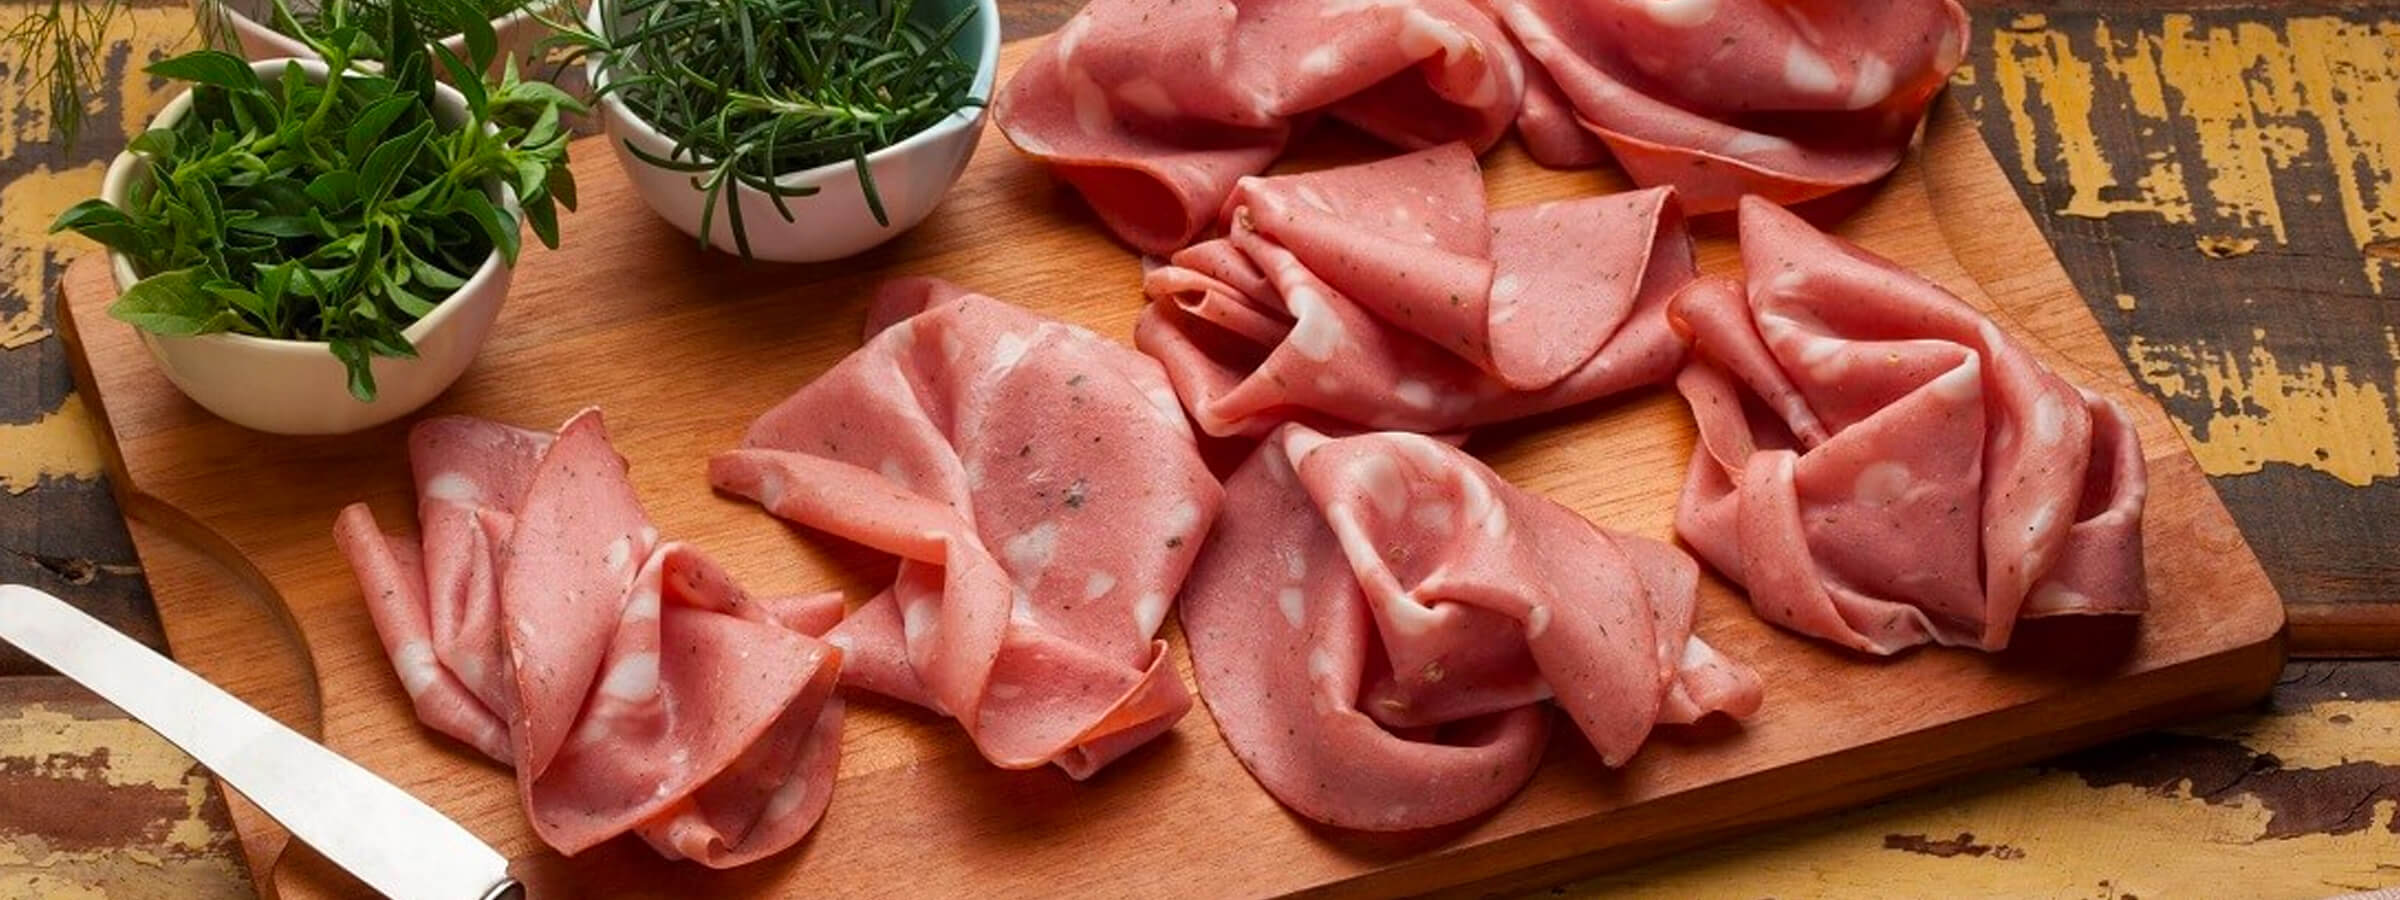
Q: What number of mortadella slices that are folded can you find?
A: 7